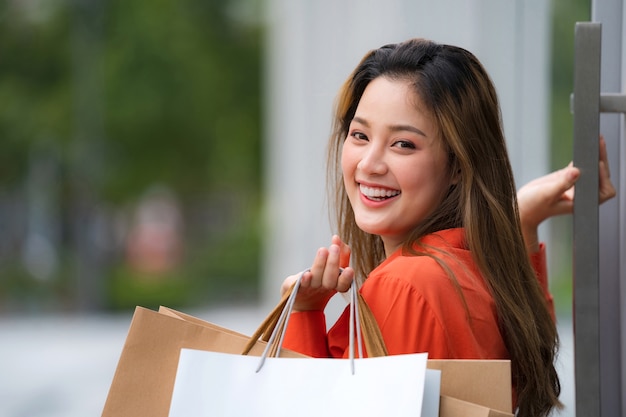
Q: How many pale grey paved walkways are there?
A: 1